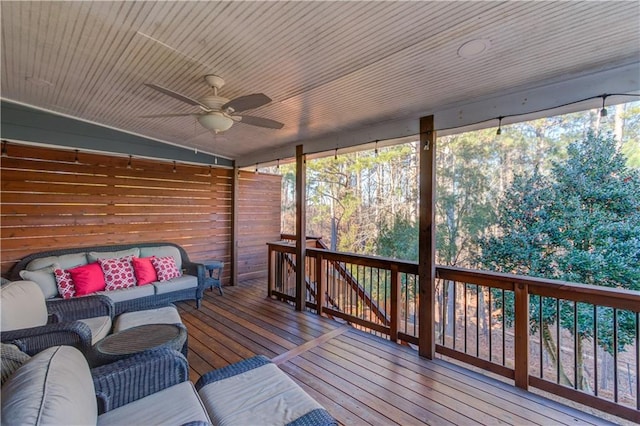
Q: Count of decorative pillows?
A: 5